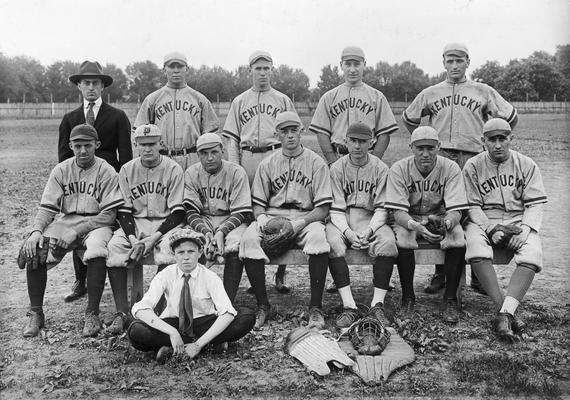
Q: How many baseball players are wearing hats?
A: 11